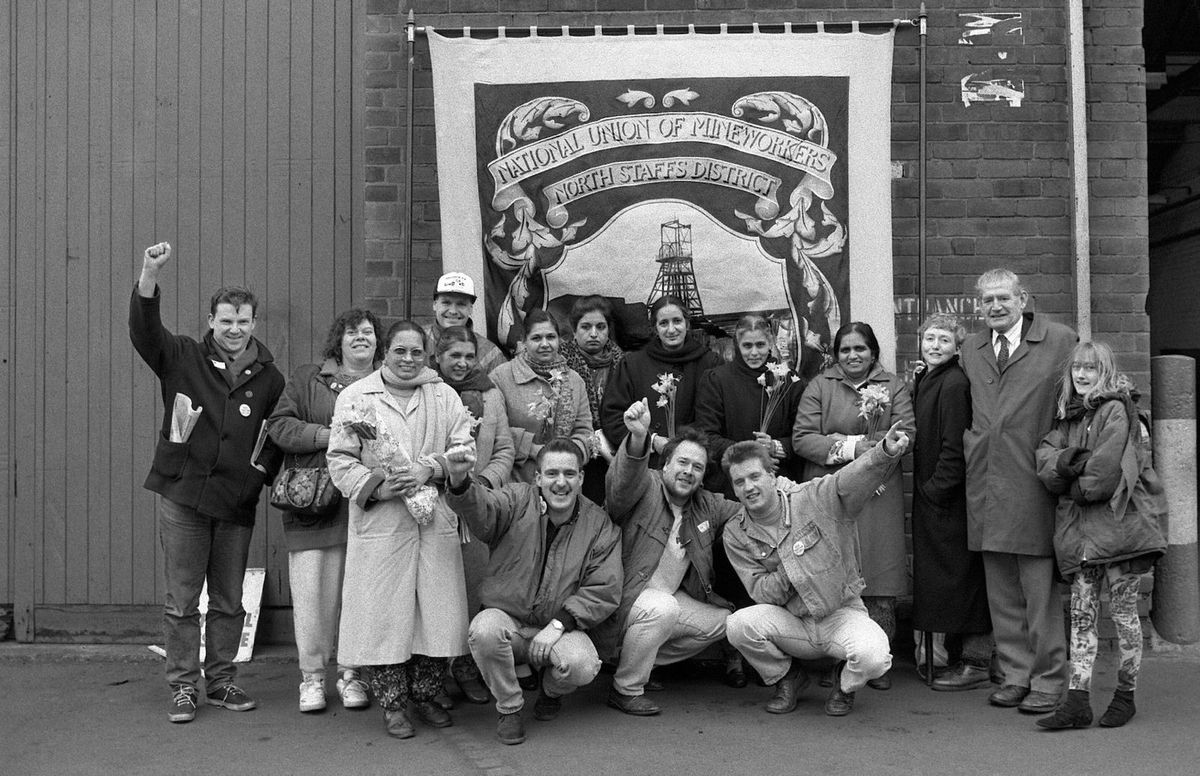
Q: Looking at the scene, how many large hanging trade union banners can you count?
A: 1